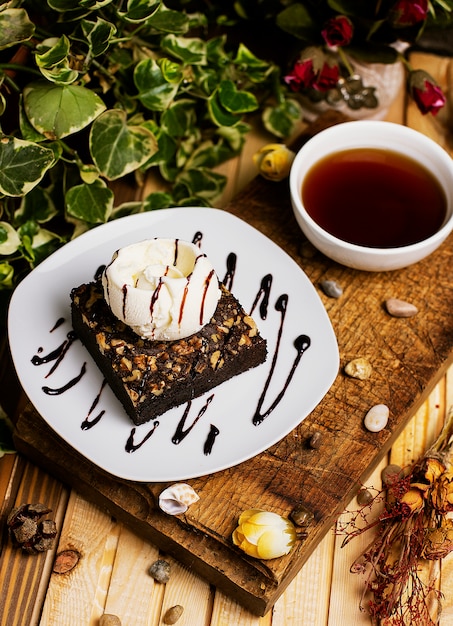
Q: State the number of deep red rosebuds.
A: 5